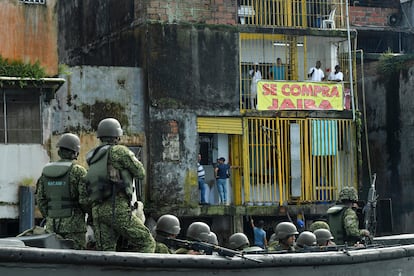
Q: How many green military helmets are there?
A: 2